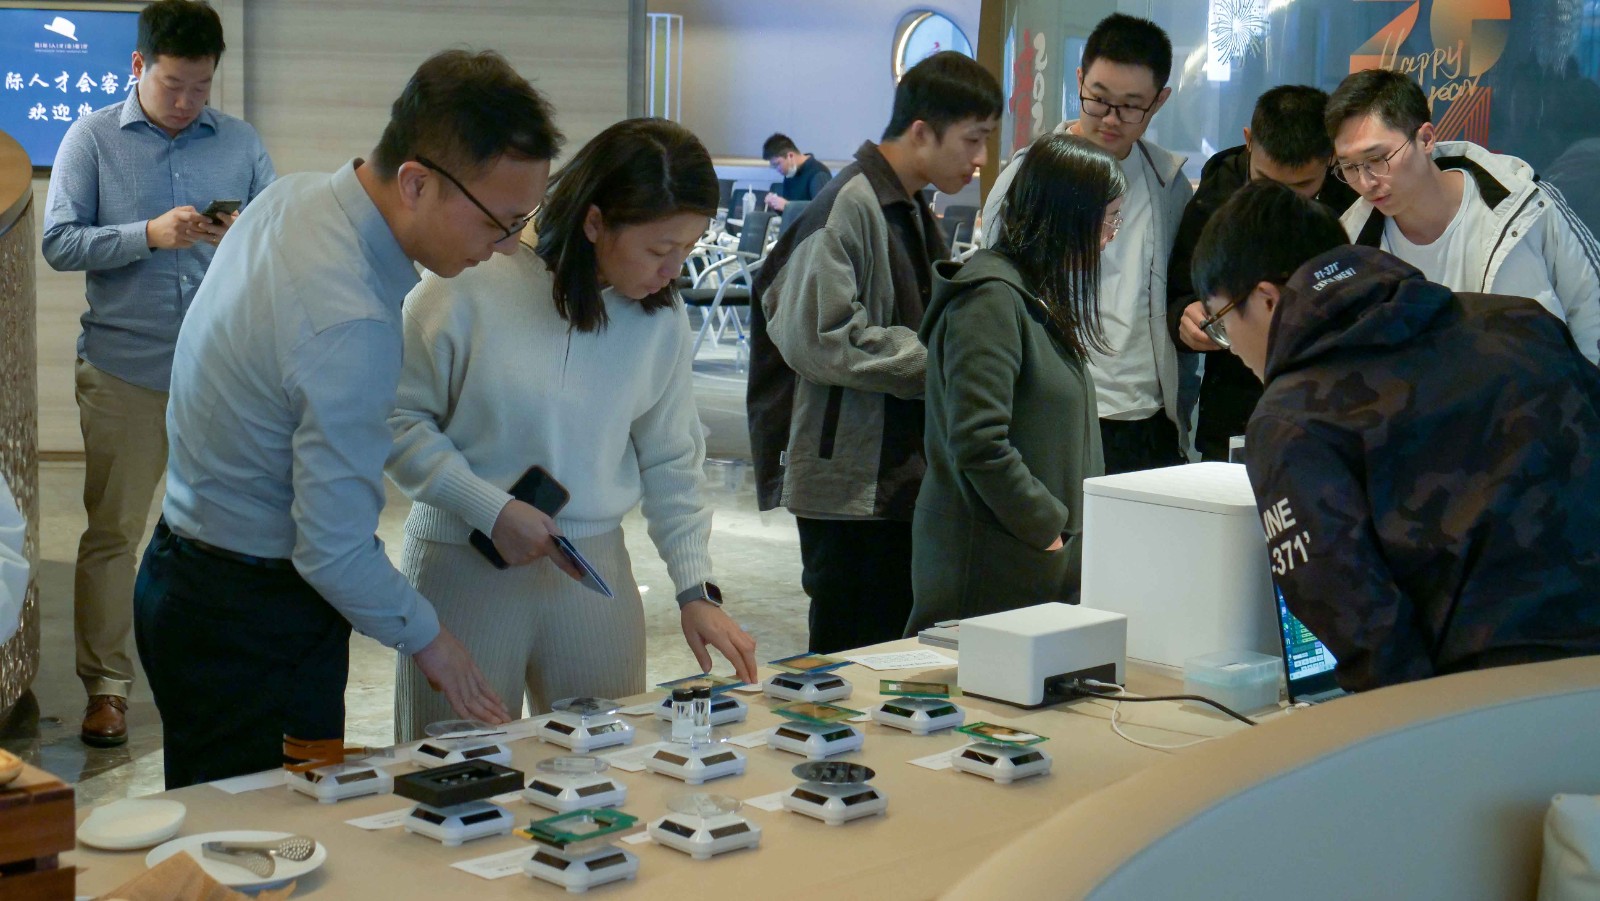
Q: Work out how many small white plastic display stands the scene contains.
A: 14